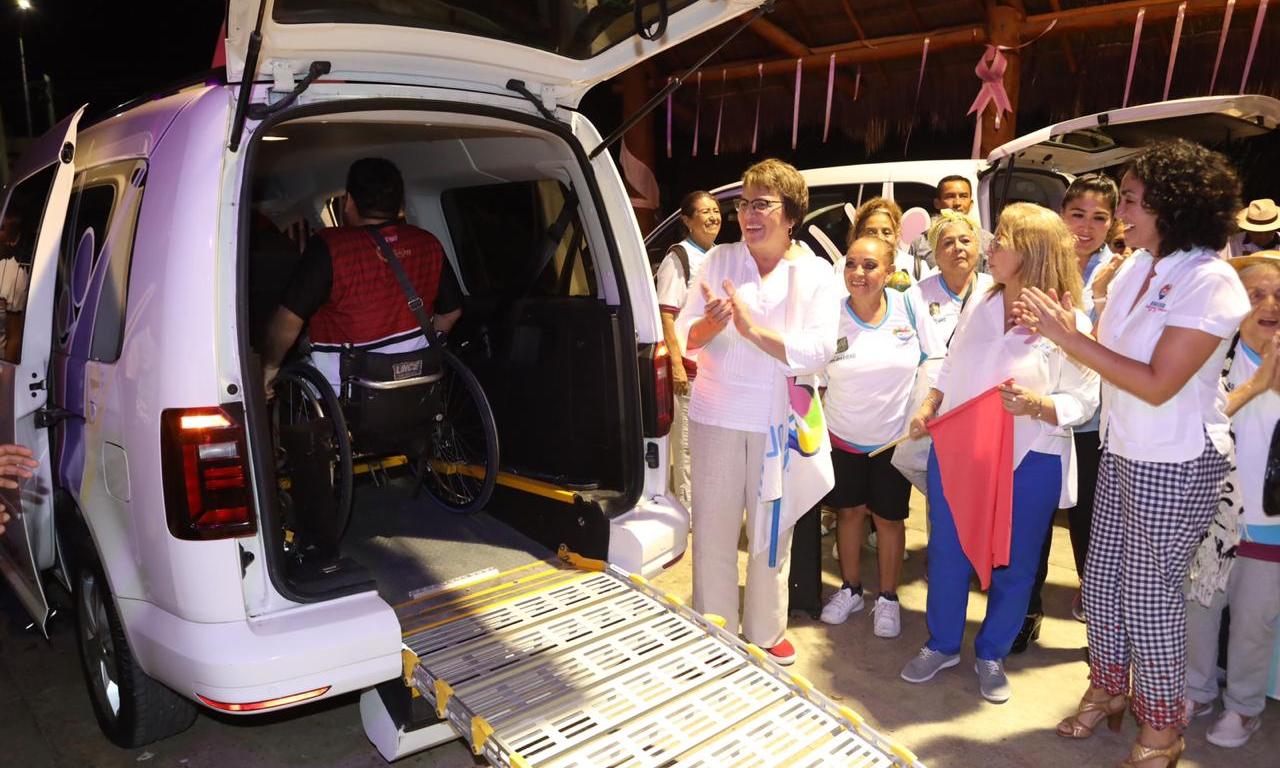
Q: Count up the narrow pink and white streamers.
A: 12